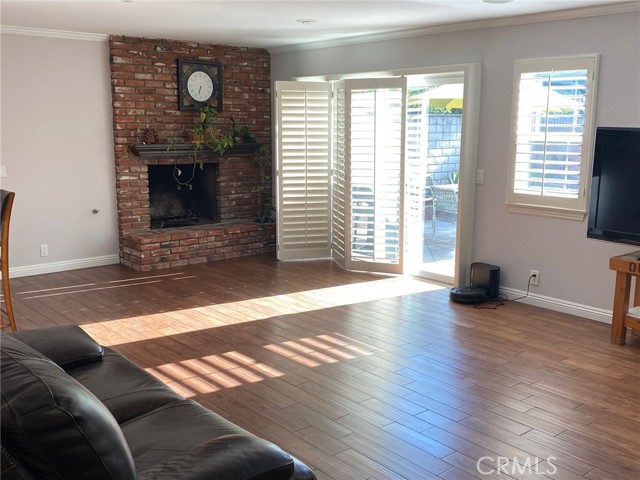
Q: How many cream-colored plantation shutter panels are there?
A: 4